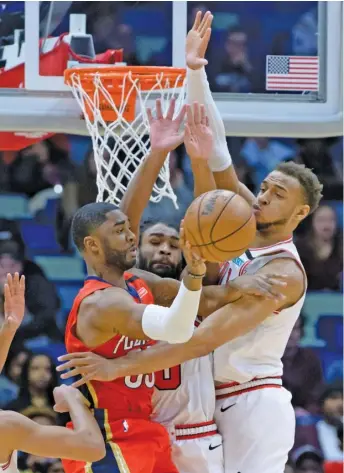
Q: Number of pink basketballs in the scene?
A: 0